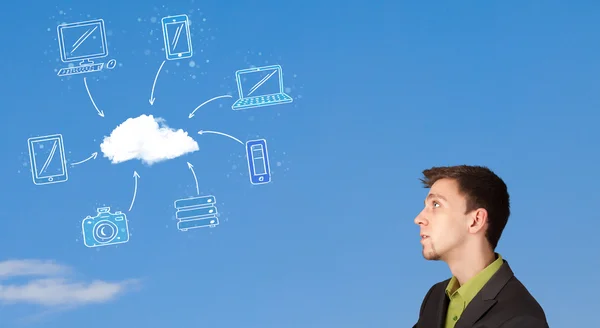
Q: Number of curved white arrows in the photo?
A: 7